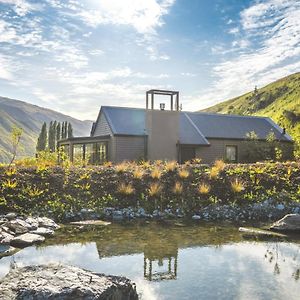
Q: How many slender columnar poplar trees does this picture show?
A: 7